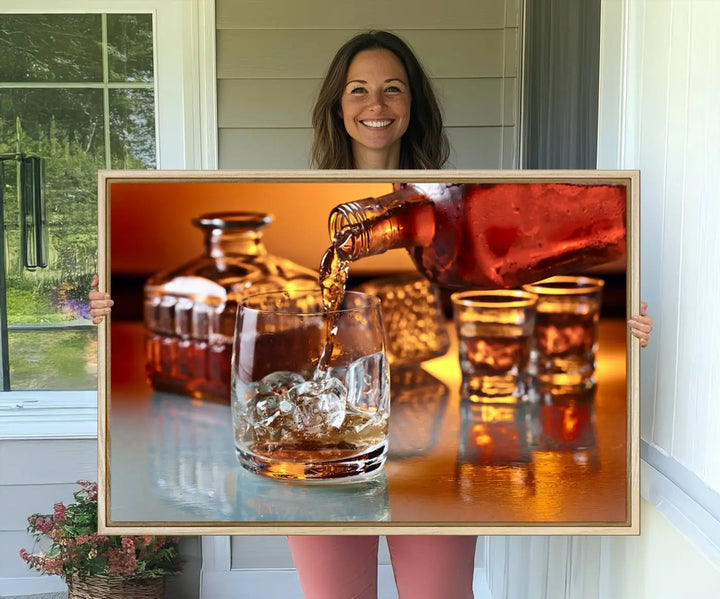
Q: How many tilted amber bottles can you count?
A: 1